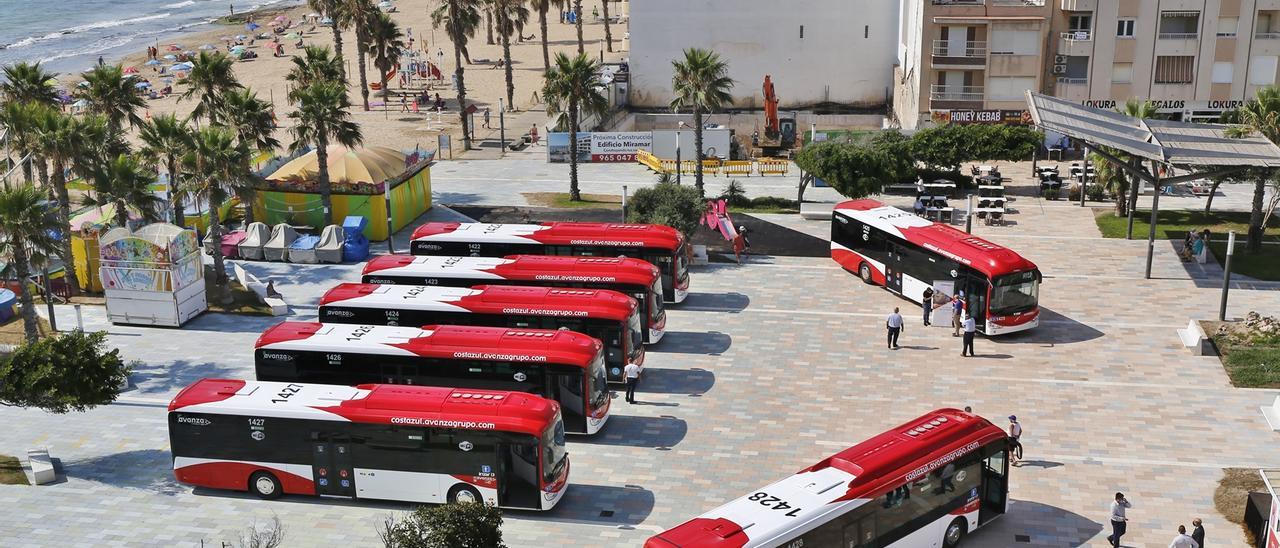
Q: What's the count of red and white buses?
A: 7